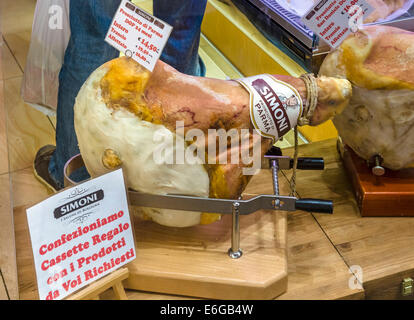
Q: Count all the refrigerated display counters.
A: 1